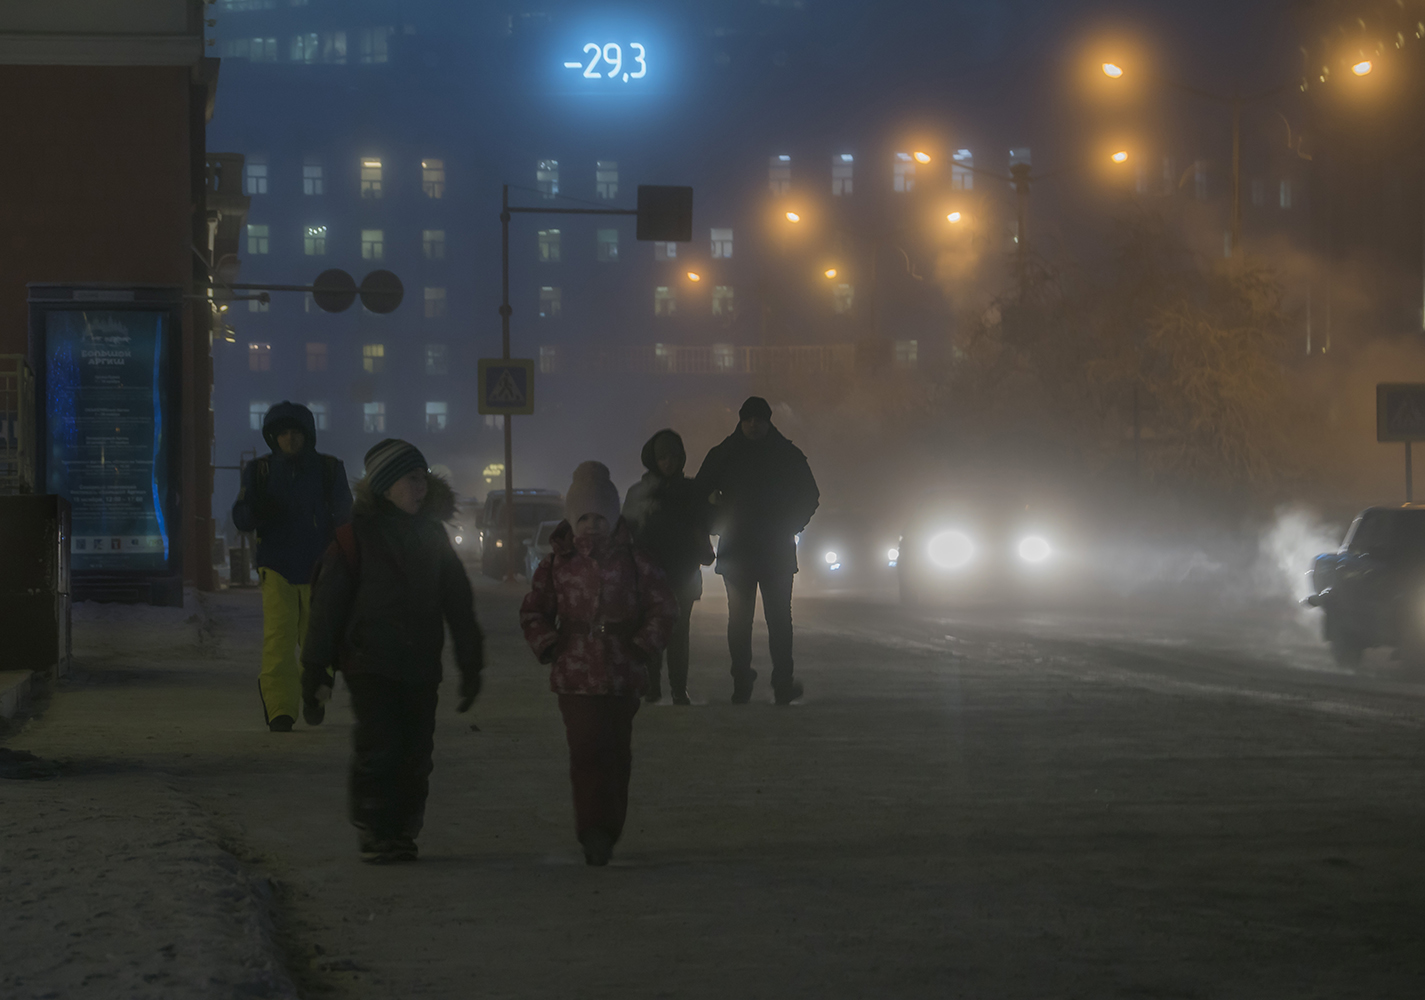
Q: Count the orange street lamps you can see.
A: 8